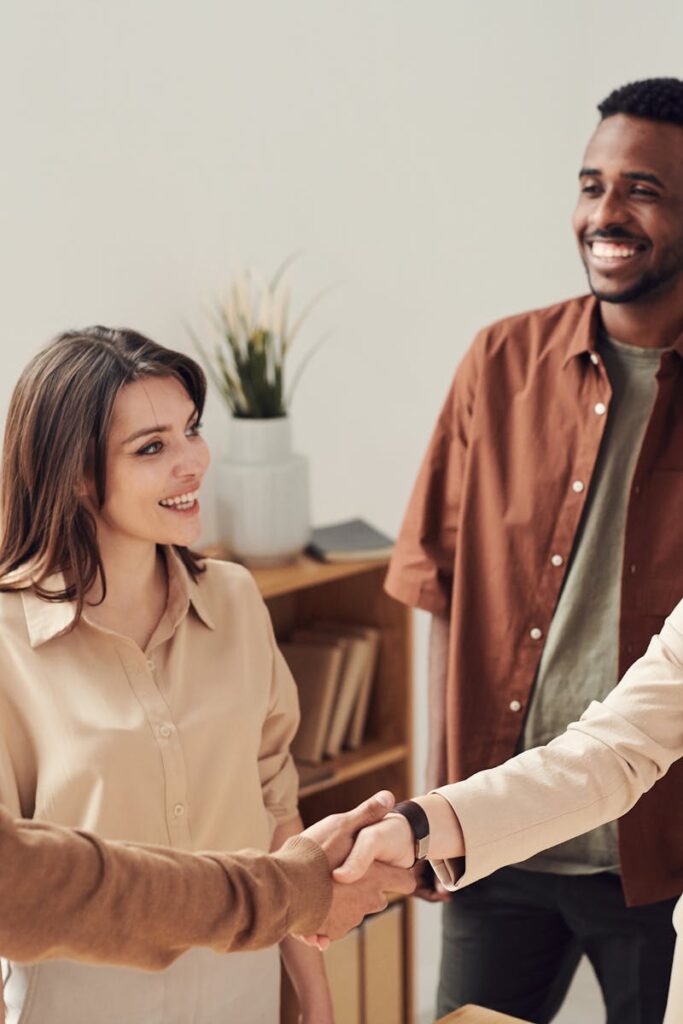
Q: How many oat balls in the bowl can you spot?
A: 0